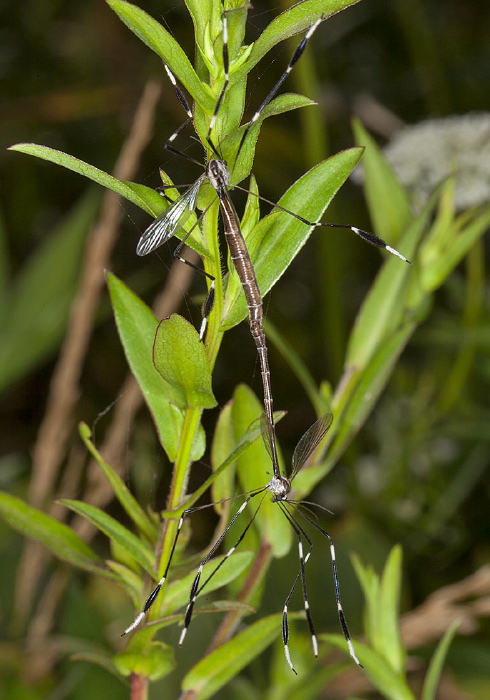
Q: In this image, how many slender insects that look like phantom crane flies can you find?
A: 2